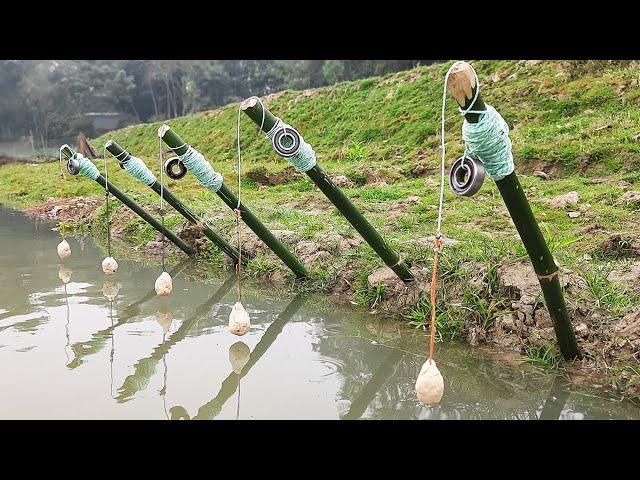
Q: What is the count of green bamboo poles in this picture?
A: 5